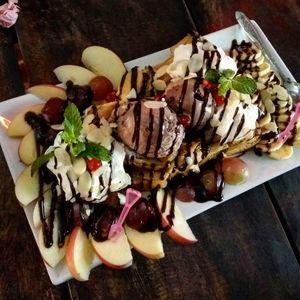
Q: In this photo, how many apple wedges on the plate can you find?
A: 12